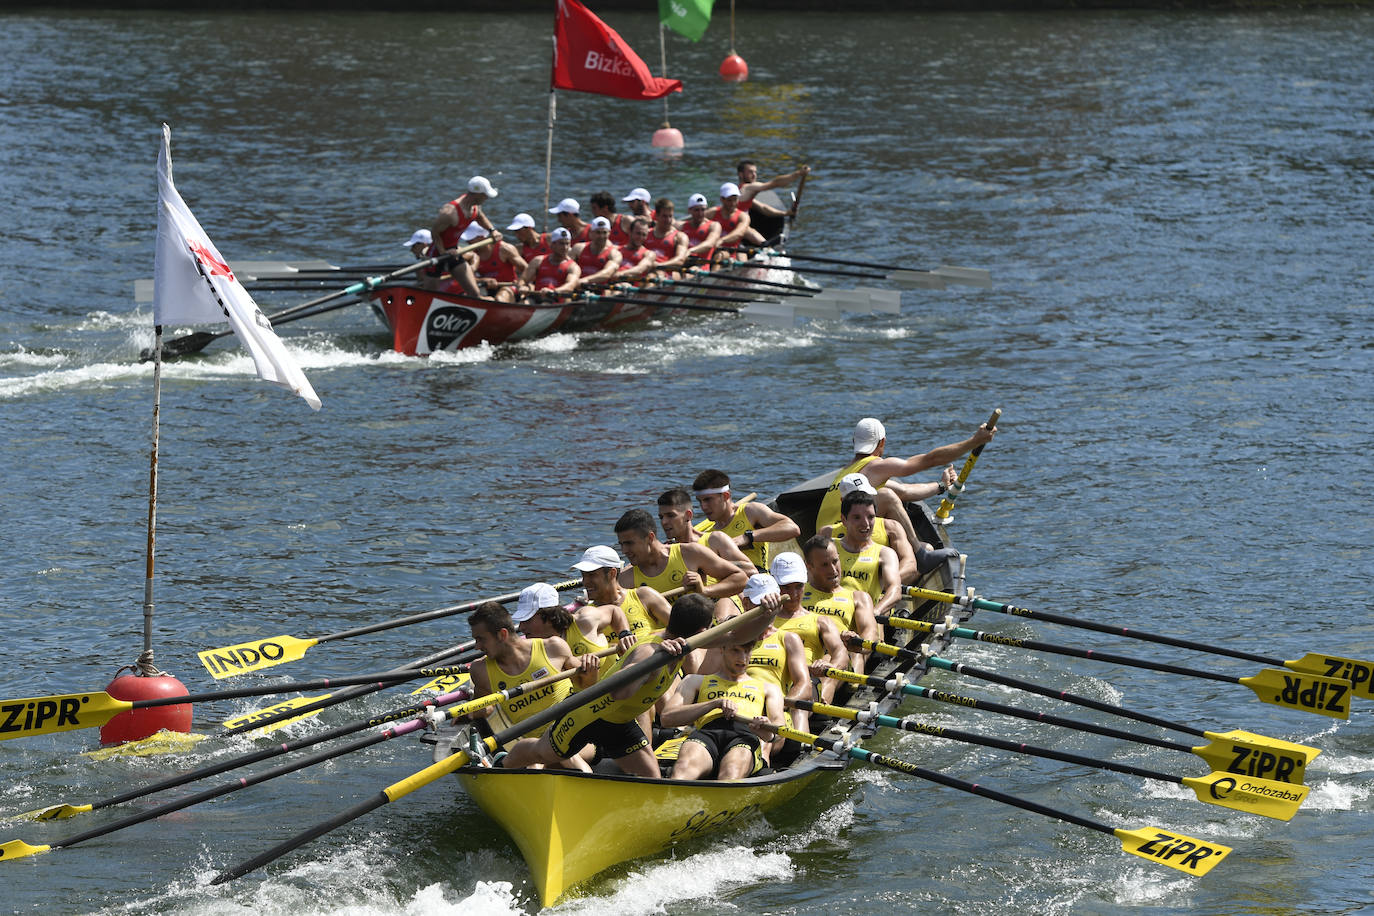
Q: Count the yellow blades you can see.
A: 13